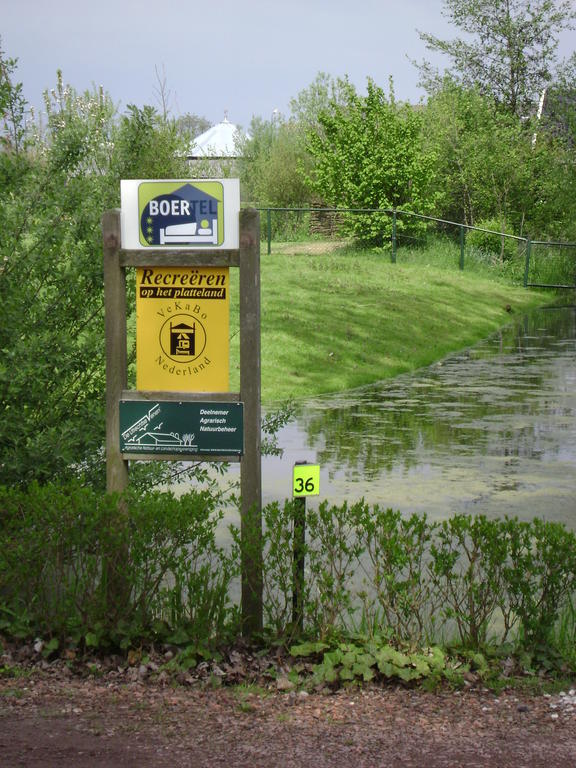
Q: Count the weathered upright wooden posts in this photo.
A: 2